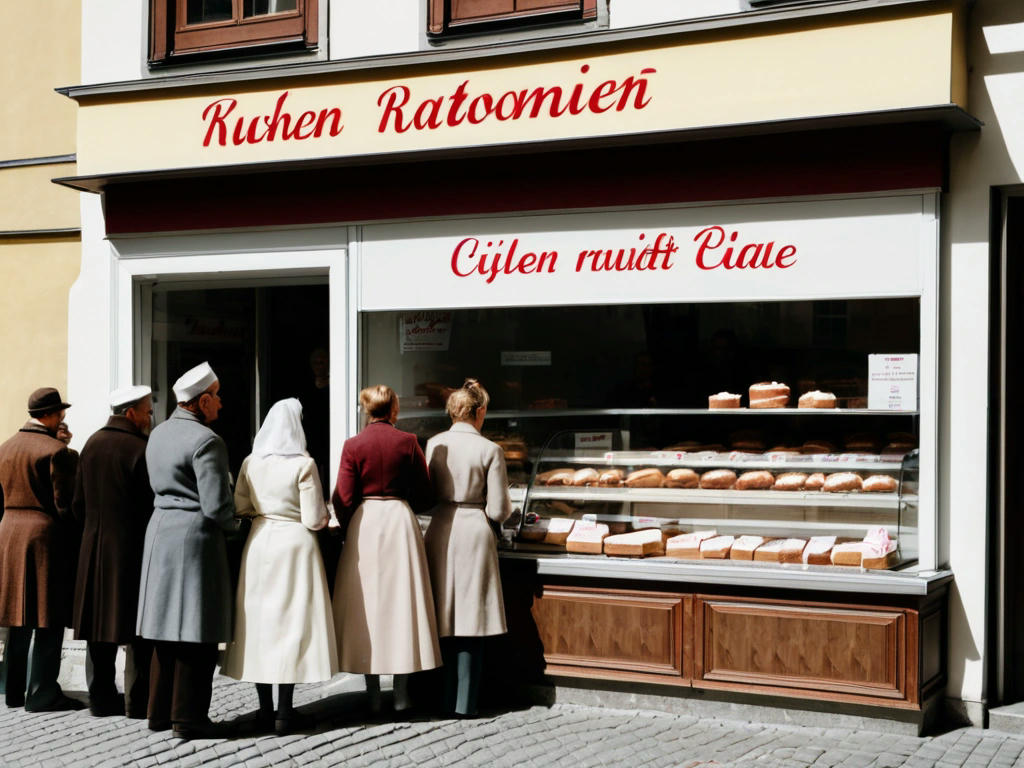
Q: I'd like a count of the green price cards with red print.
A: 0